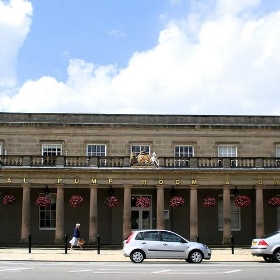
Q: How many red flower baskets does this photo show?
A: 9